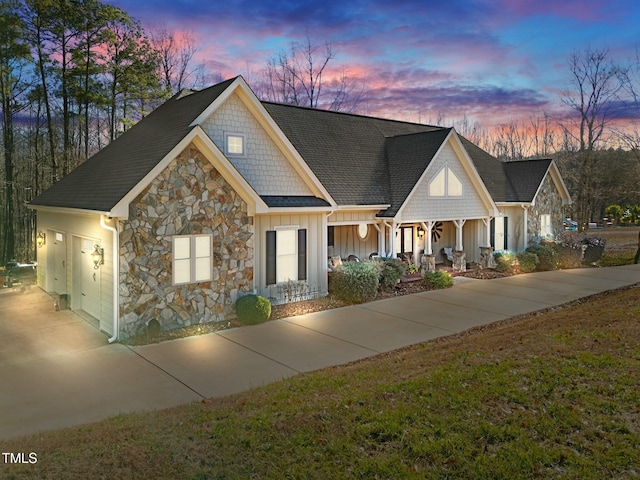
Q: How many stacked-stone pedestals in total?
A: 3